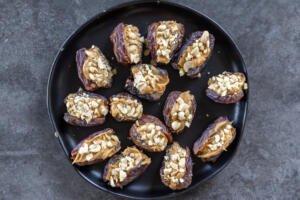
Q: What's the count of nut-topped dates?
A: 14